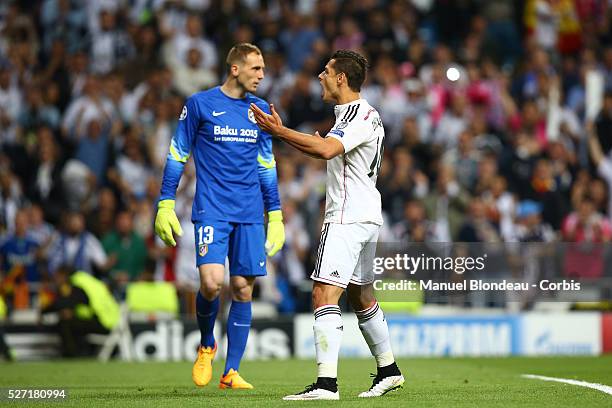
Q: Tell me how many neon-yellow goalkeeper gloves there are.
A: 2